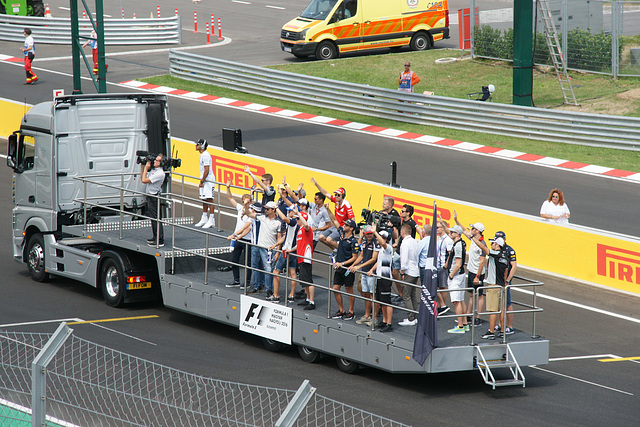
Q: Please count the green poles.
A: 3